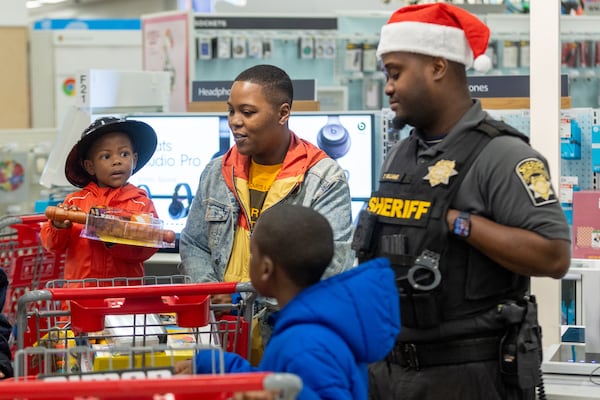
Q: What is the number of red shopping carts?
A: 3